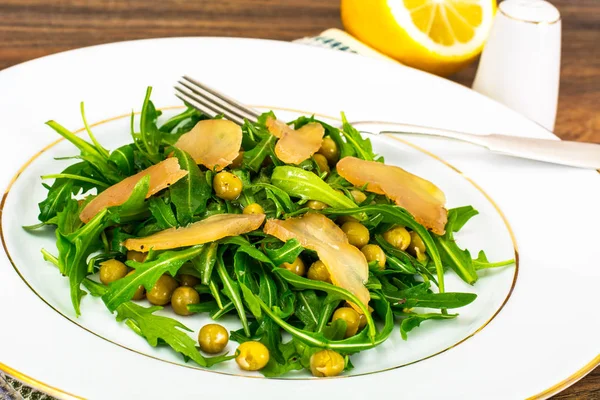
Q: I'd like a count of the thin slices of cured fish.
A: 6